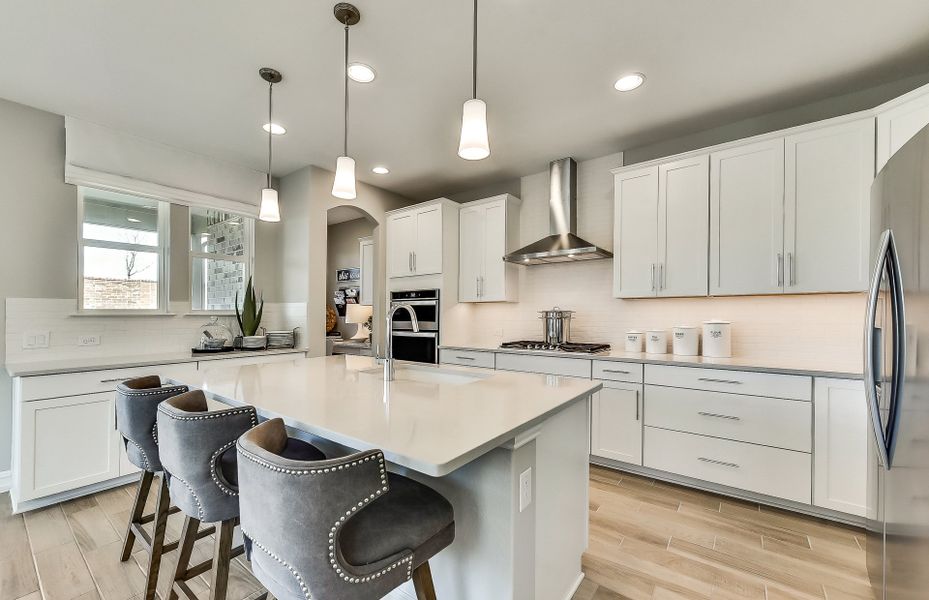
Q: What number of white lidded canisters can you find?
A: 4